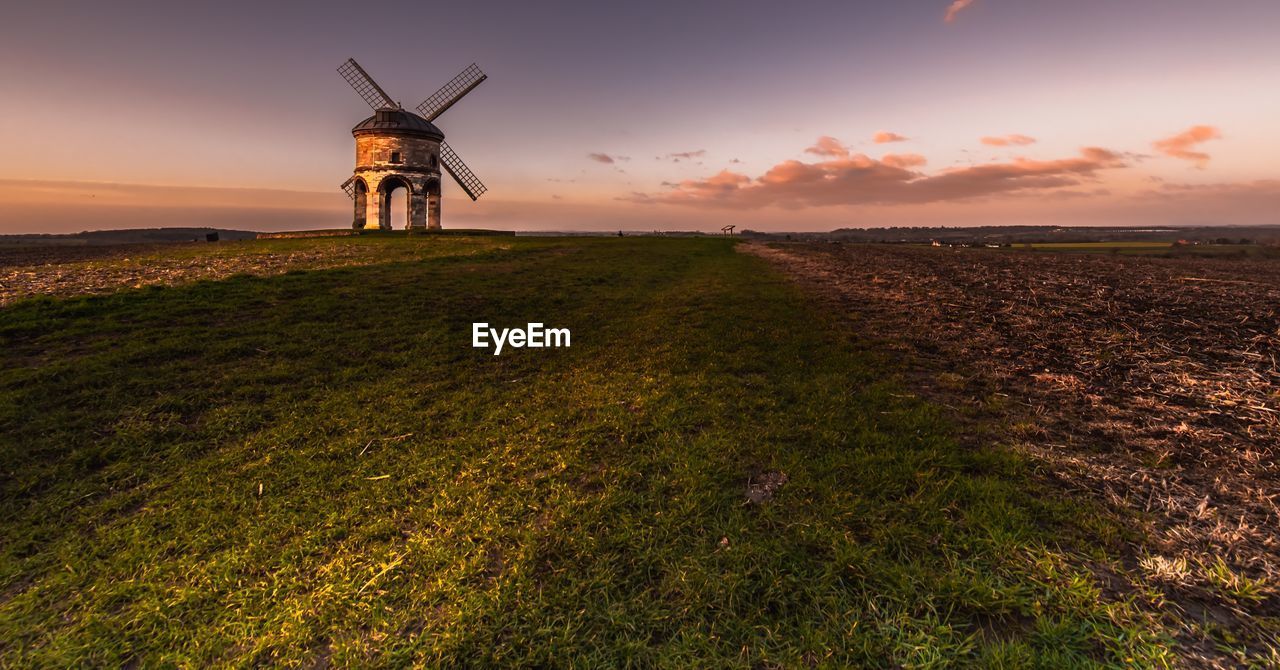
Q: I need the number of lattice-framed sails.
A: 4